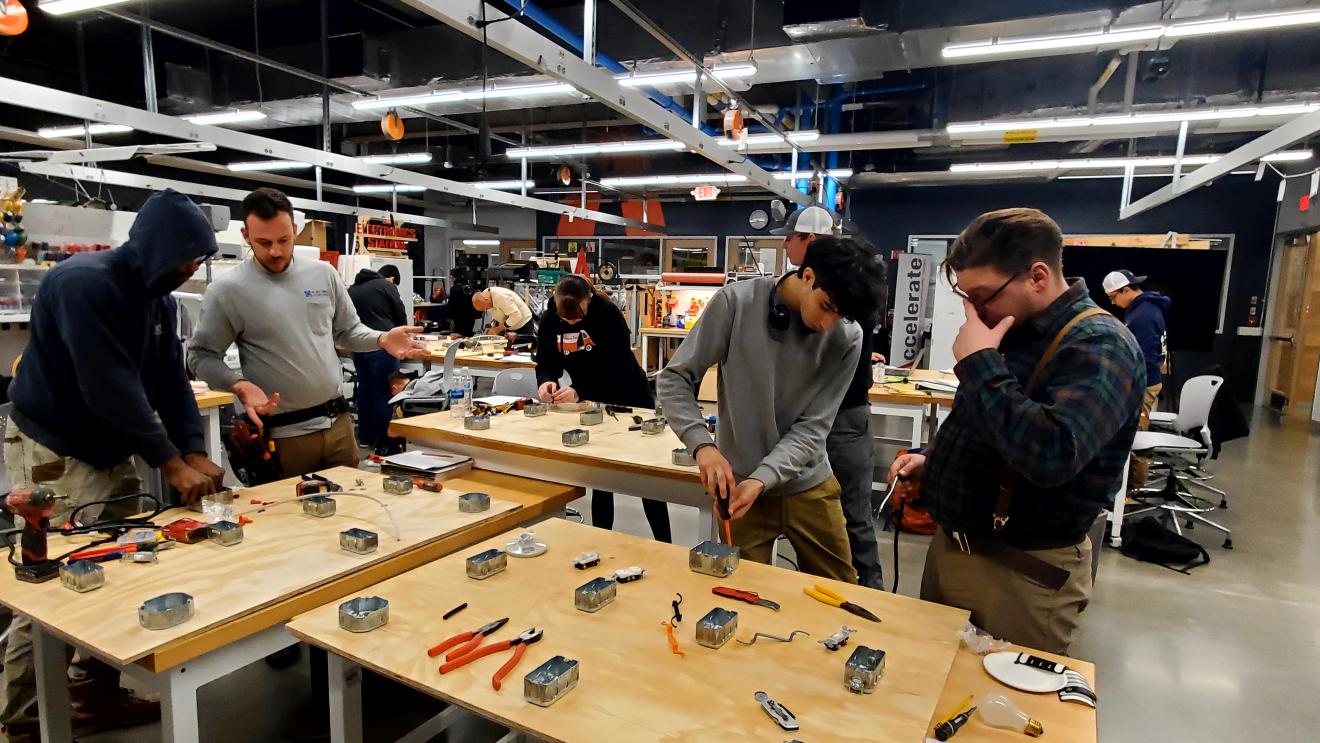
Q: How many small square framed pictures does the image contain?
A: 3